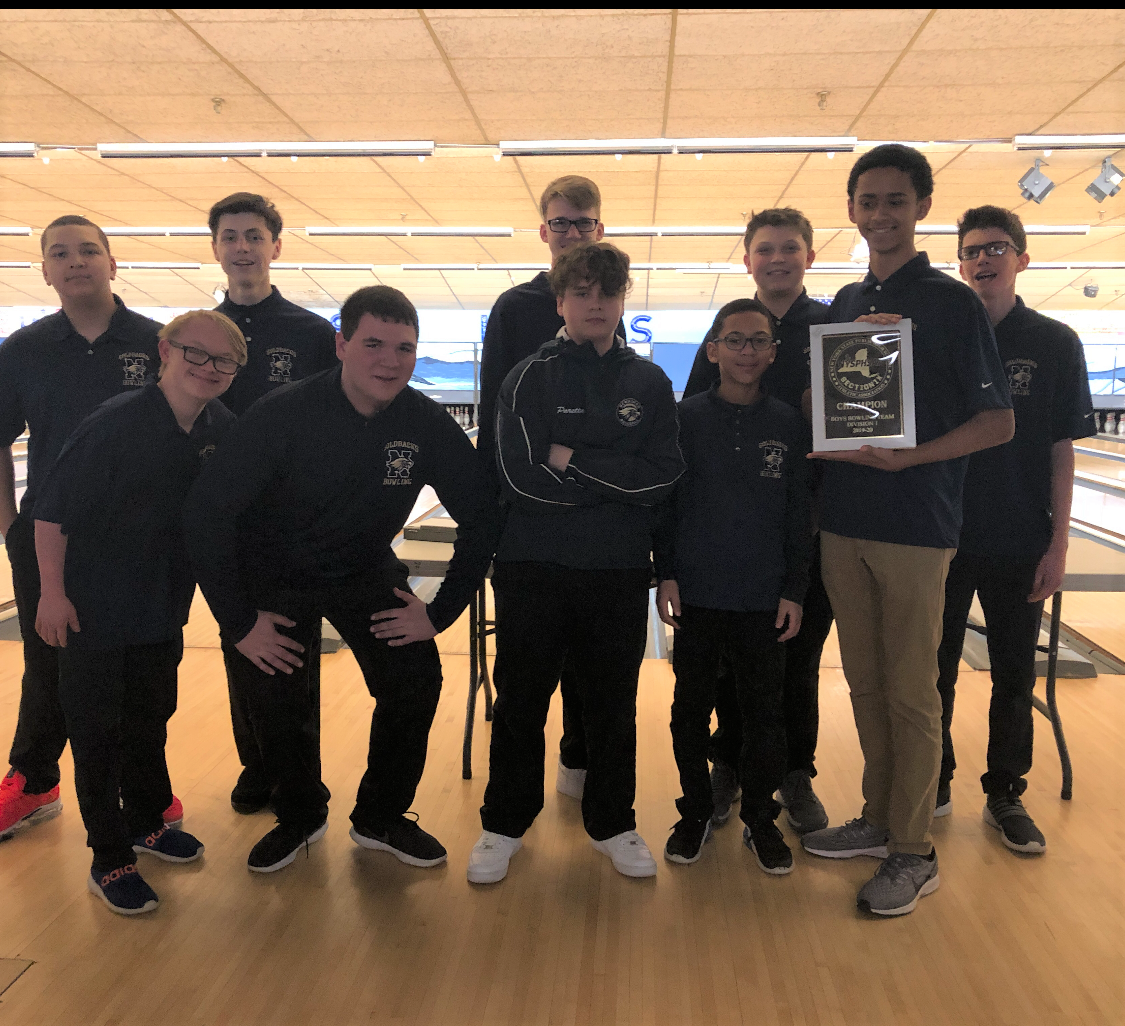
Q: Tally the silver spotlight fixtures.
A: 2